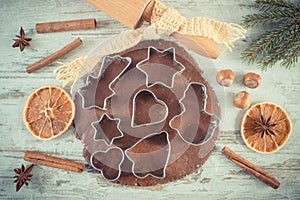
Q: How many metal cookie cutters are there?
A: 7